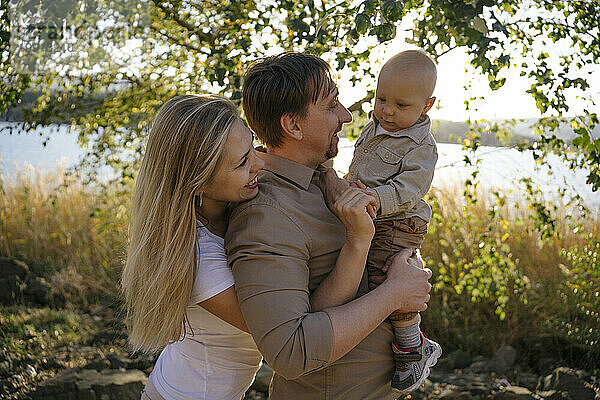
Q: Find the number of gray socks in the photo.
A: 1